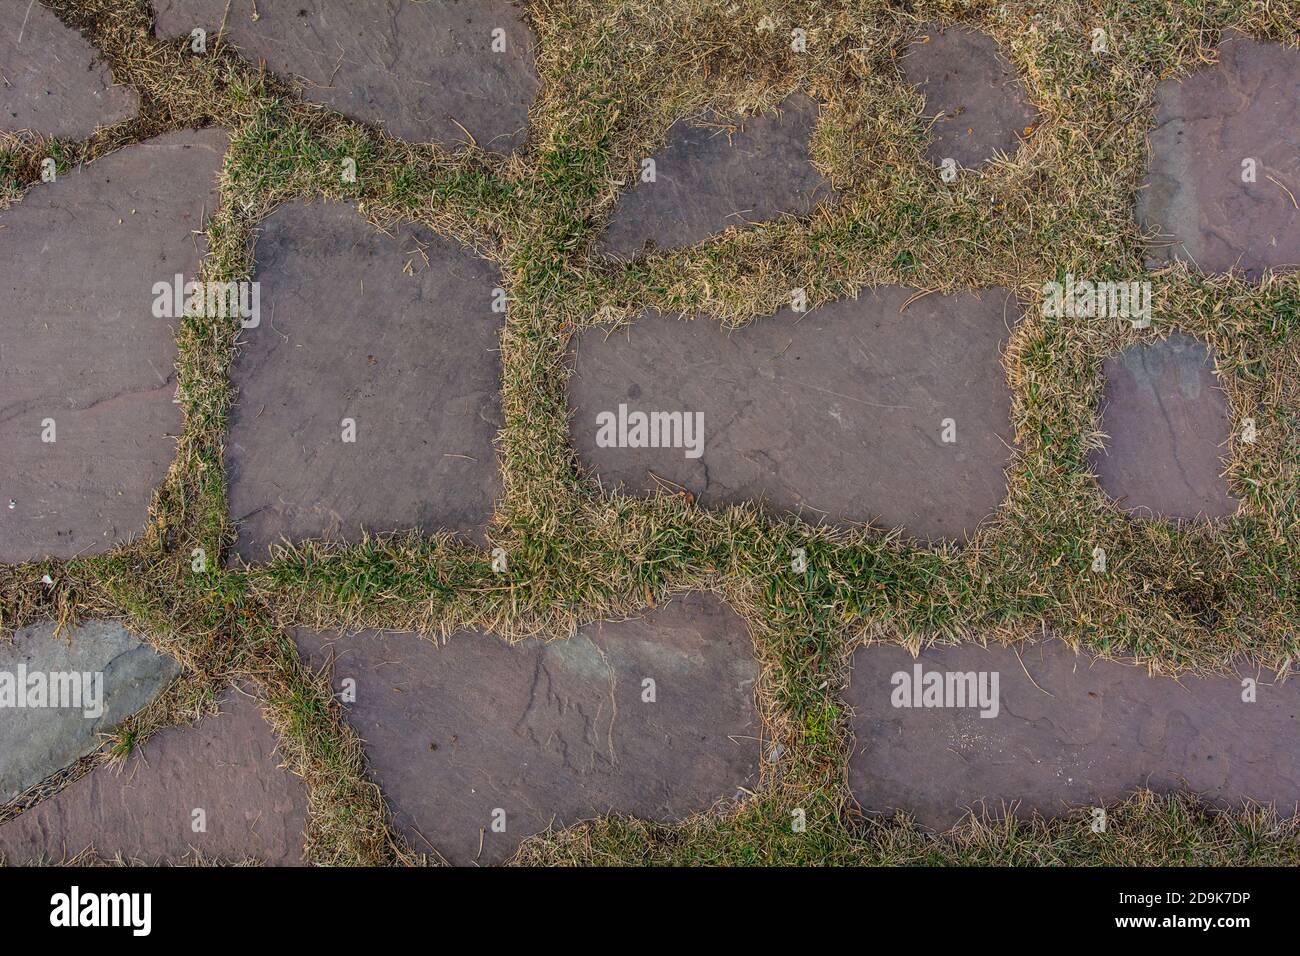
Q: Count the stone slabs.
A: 13